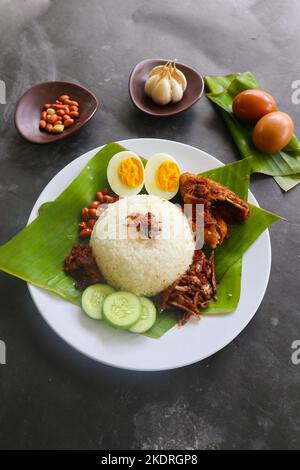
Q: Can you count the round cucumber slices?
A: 3